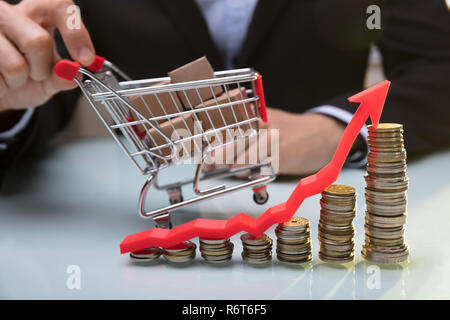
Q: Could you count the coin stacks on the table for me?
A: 7